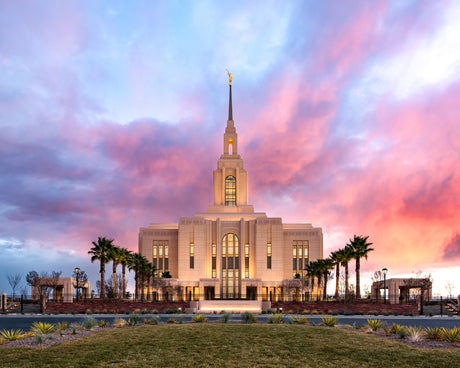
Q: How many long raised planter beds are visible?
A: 2